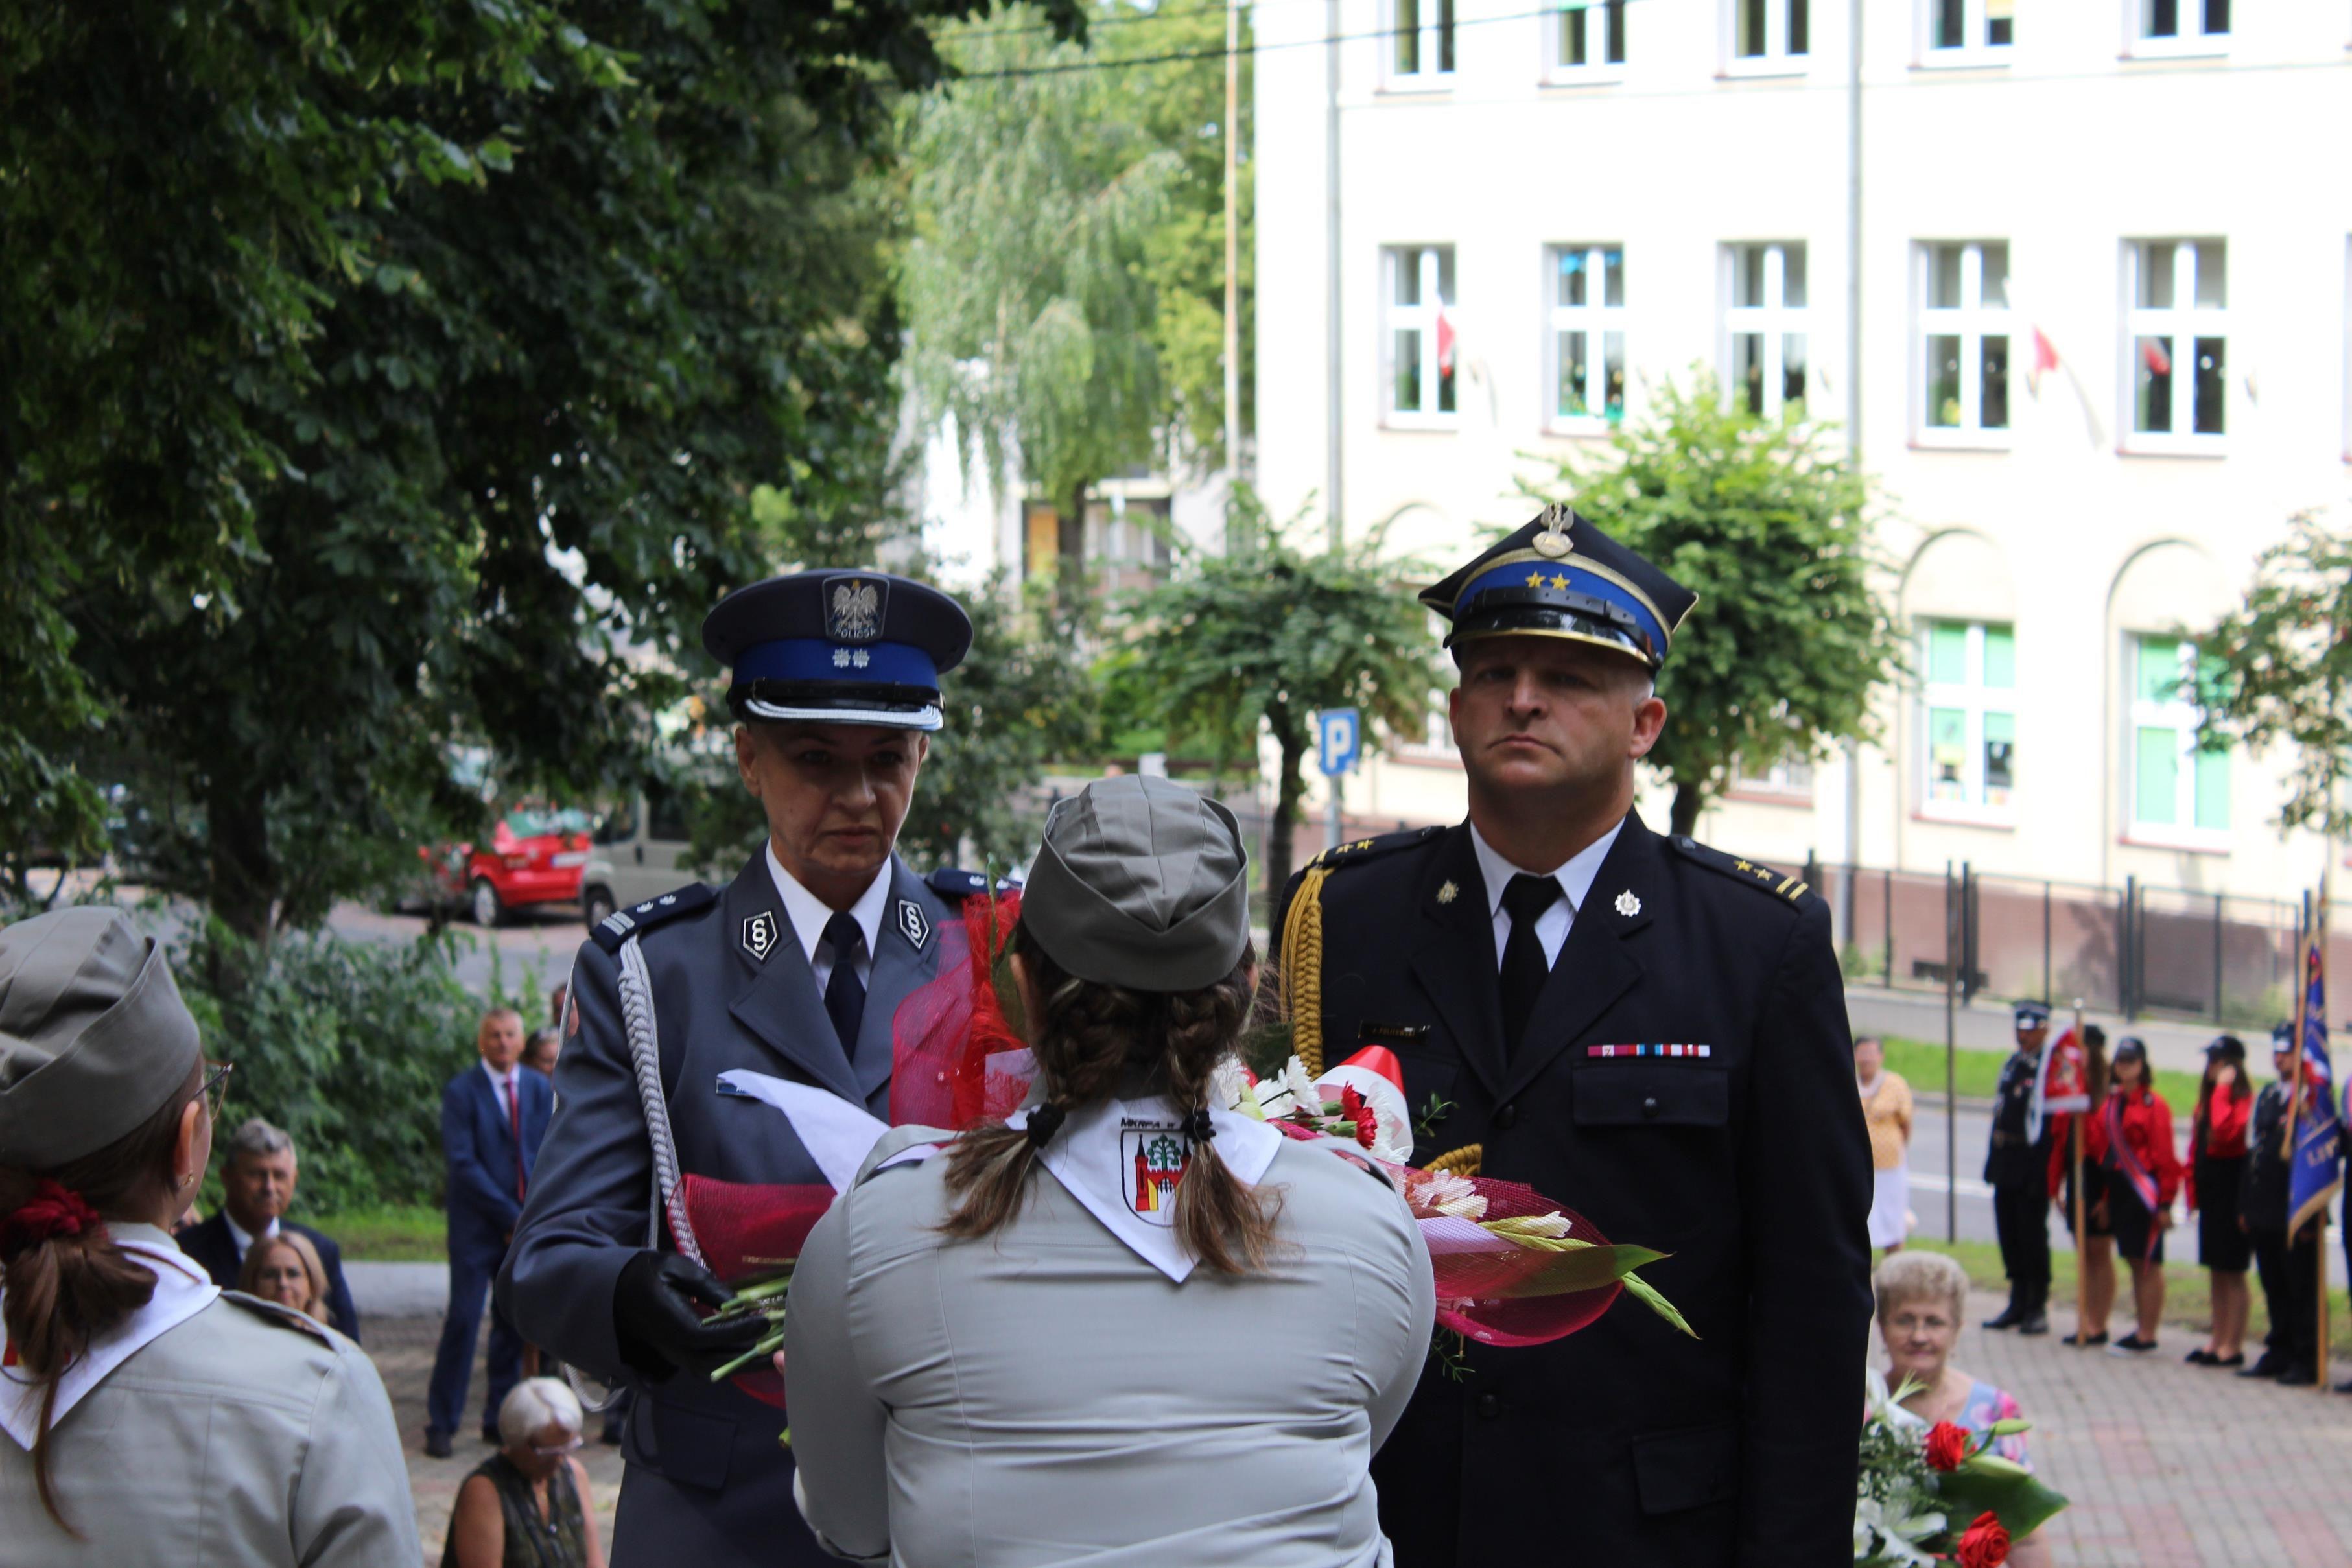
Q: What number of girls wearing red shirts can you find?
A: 3